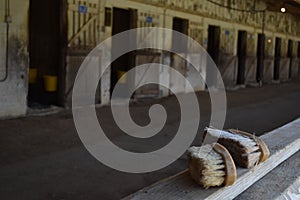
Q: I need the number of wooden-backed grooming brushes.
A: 2